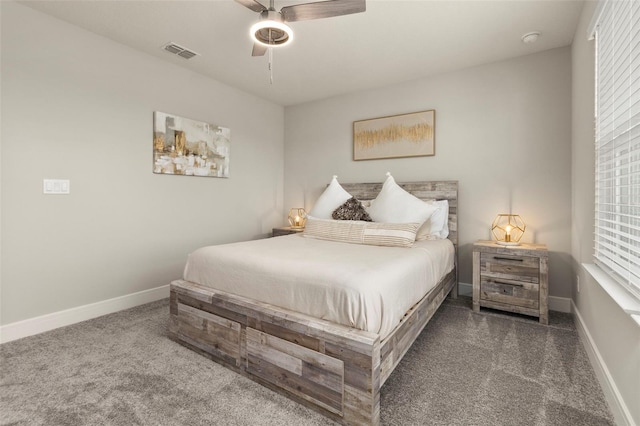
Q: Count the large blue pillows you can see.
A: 0